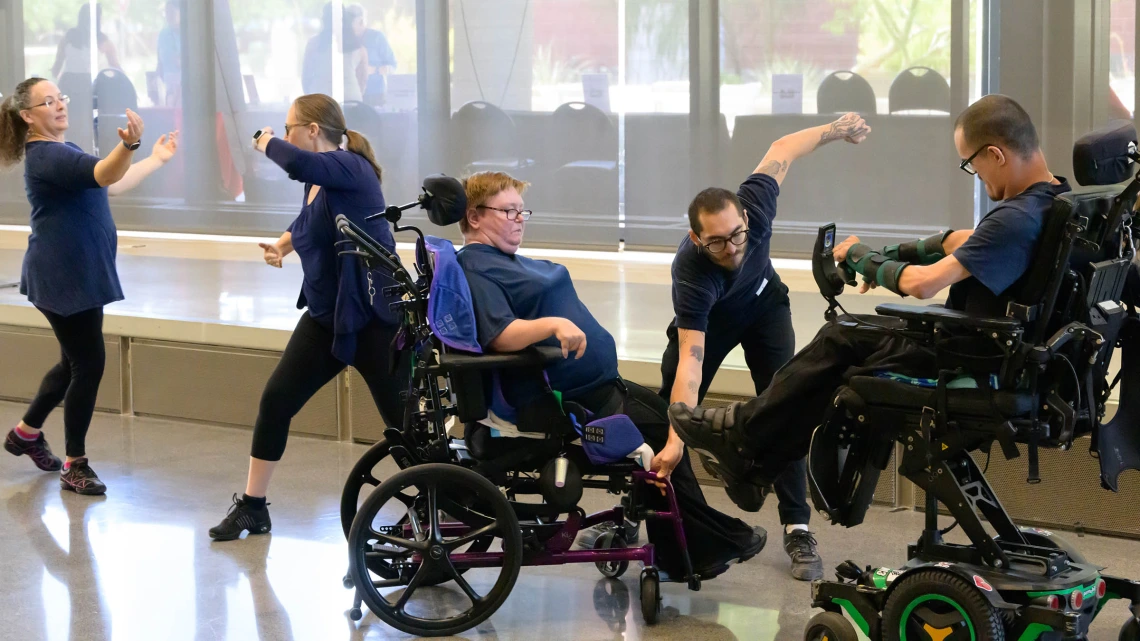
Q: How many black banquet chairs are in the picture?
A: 6